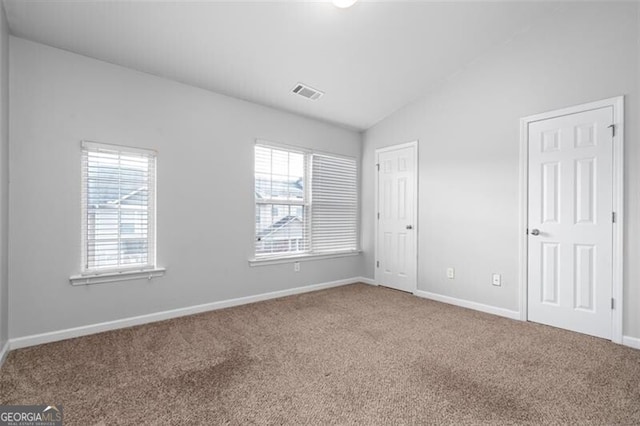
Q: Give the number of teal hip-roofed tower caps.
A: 0